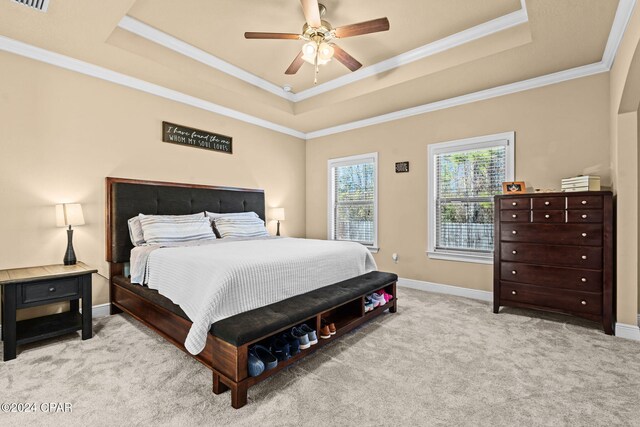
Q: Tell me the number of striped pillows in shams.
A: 2